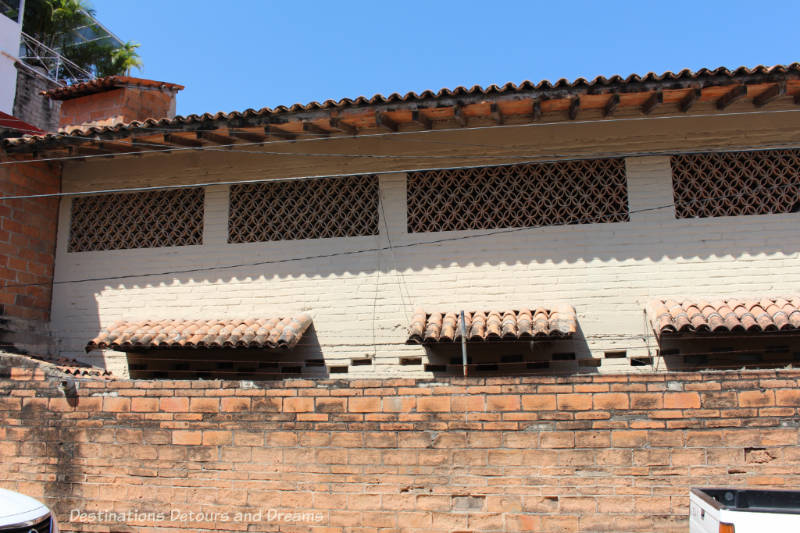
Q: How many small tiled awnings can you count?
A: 3